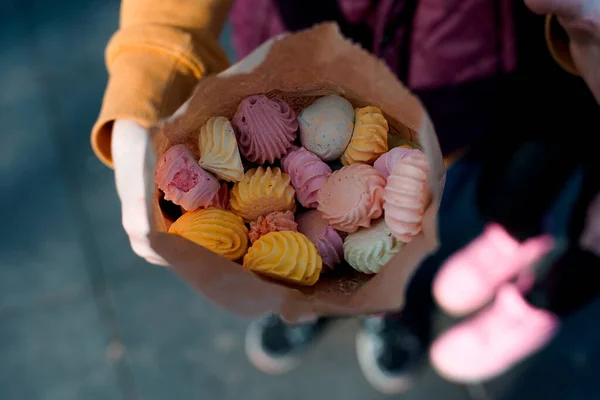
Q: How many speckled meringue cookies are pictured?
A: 1